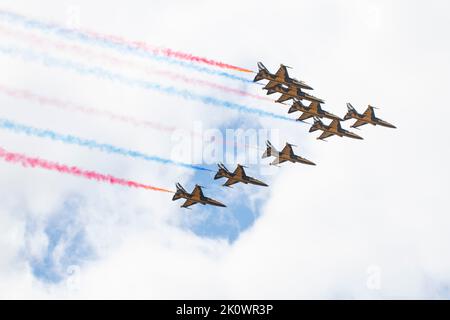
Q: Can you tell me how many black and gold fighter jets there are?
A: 8